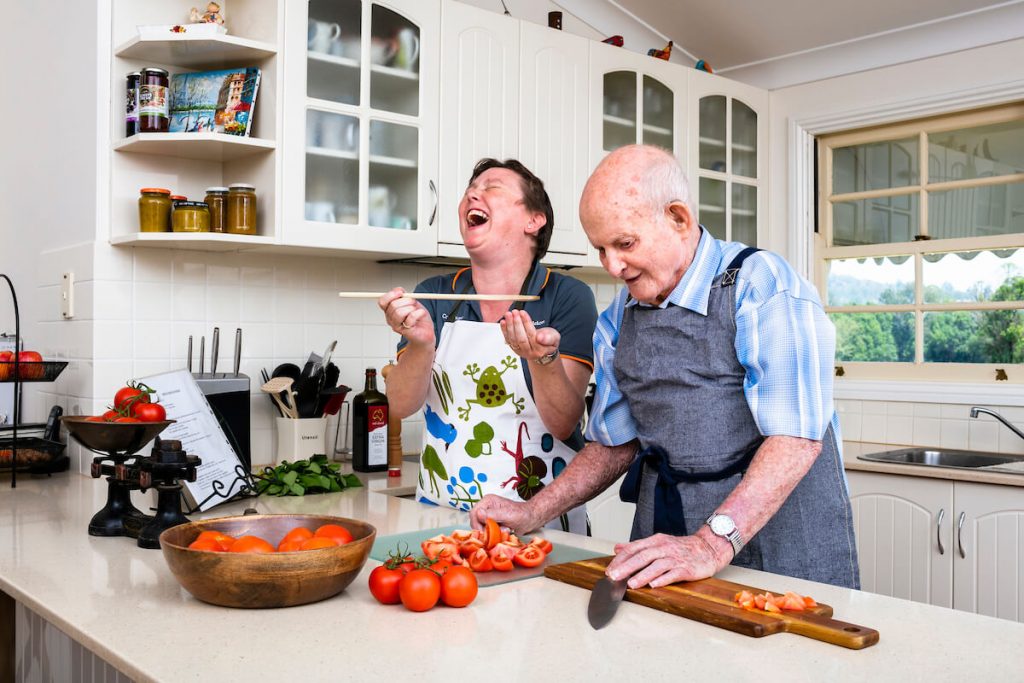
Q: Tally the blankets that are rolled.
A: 0